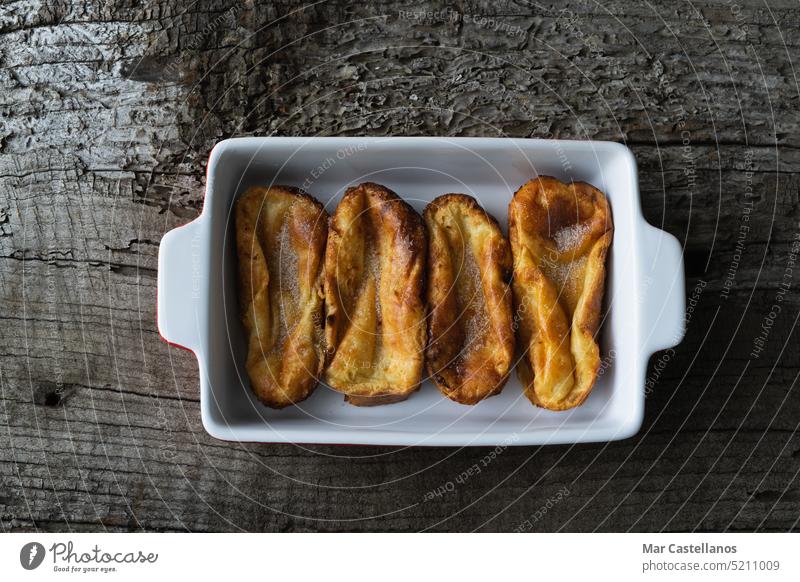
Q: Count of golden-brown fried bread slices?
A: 4